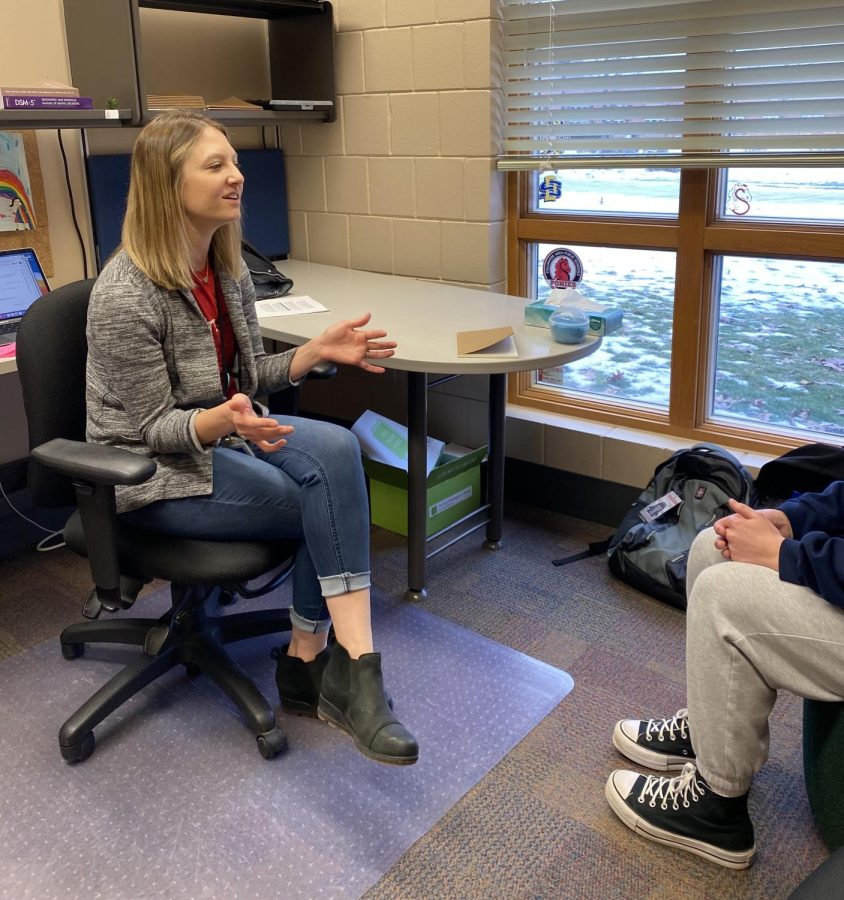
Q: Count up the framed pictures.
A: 0